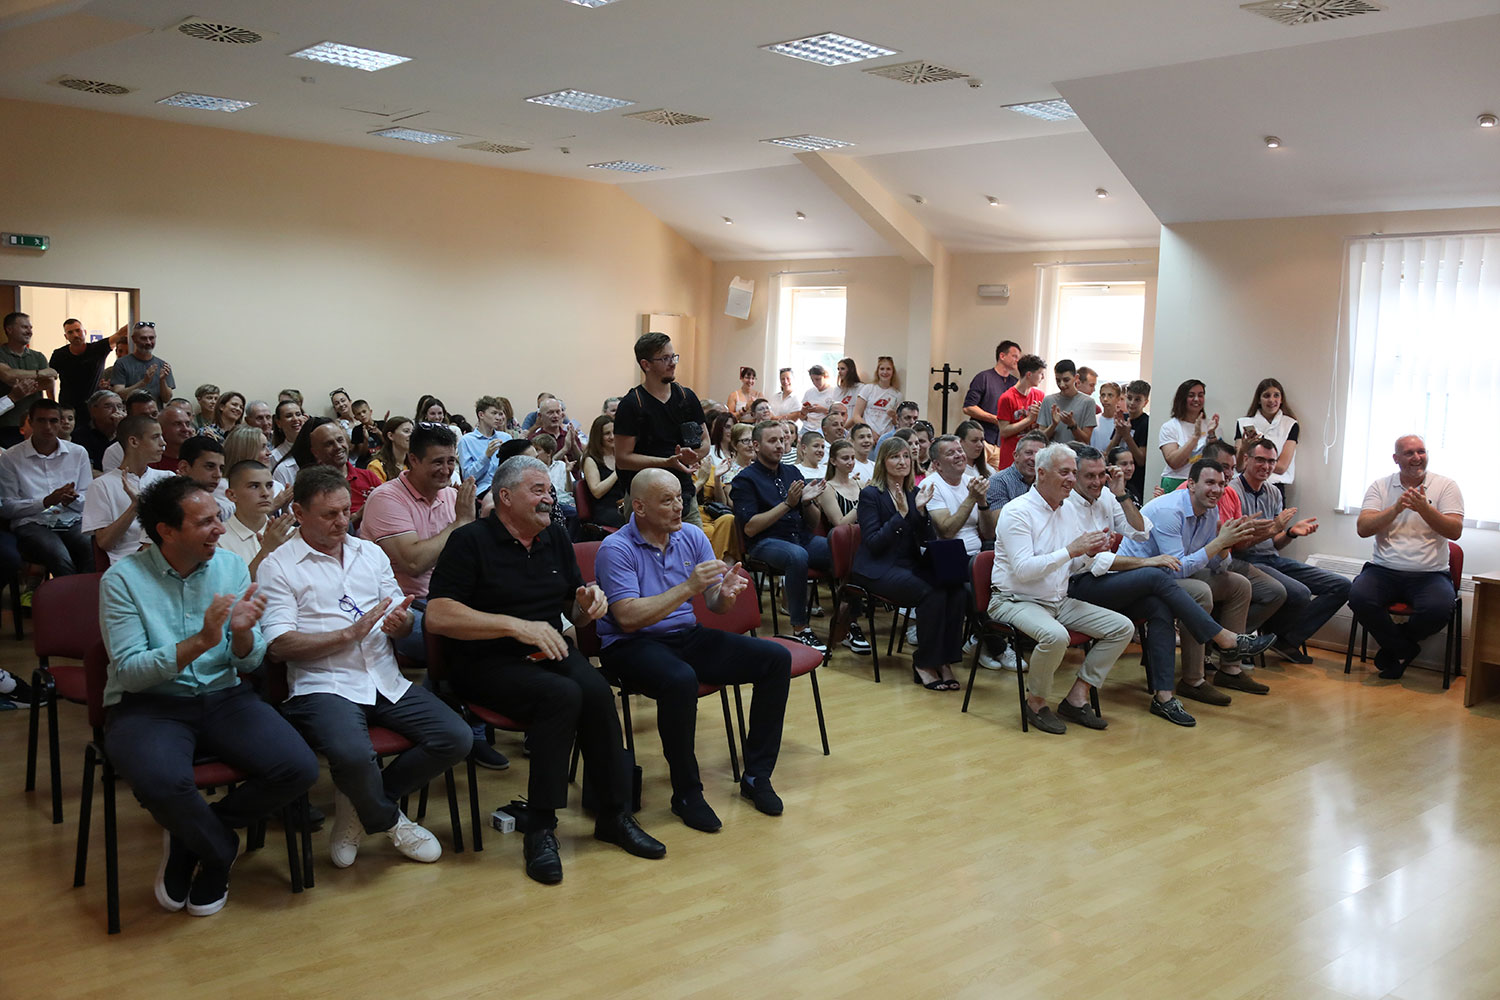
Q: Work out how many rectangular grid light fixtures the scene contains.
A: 9